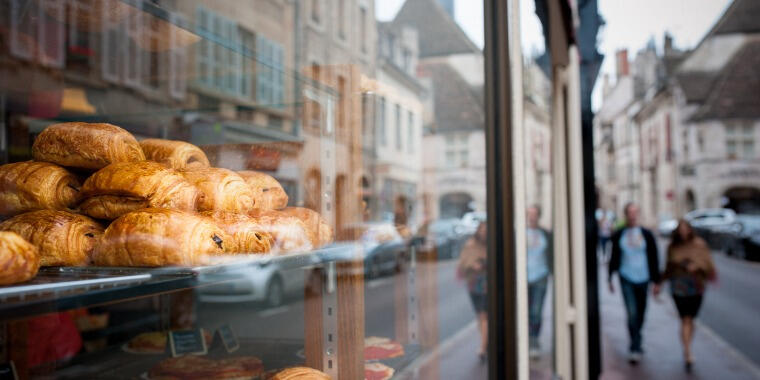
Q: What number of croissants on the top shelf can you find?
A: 12